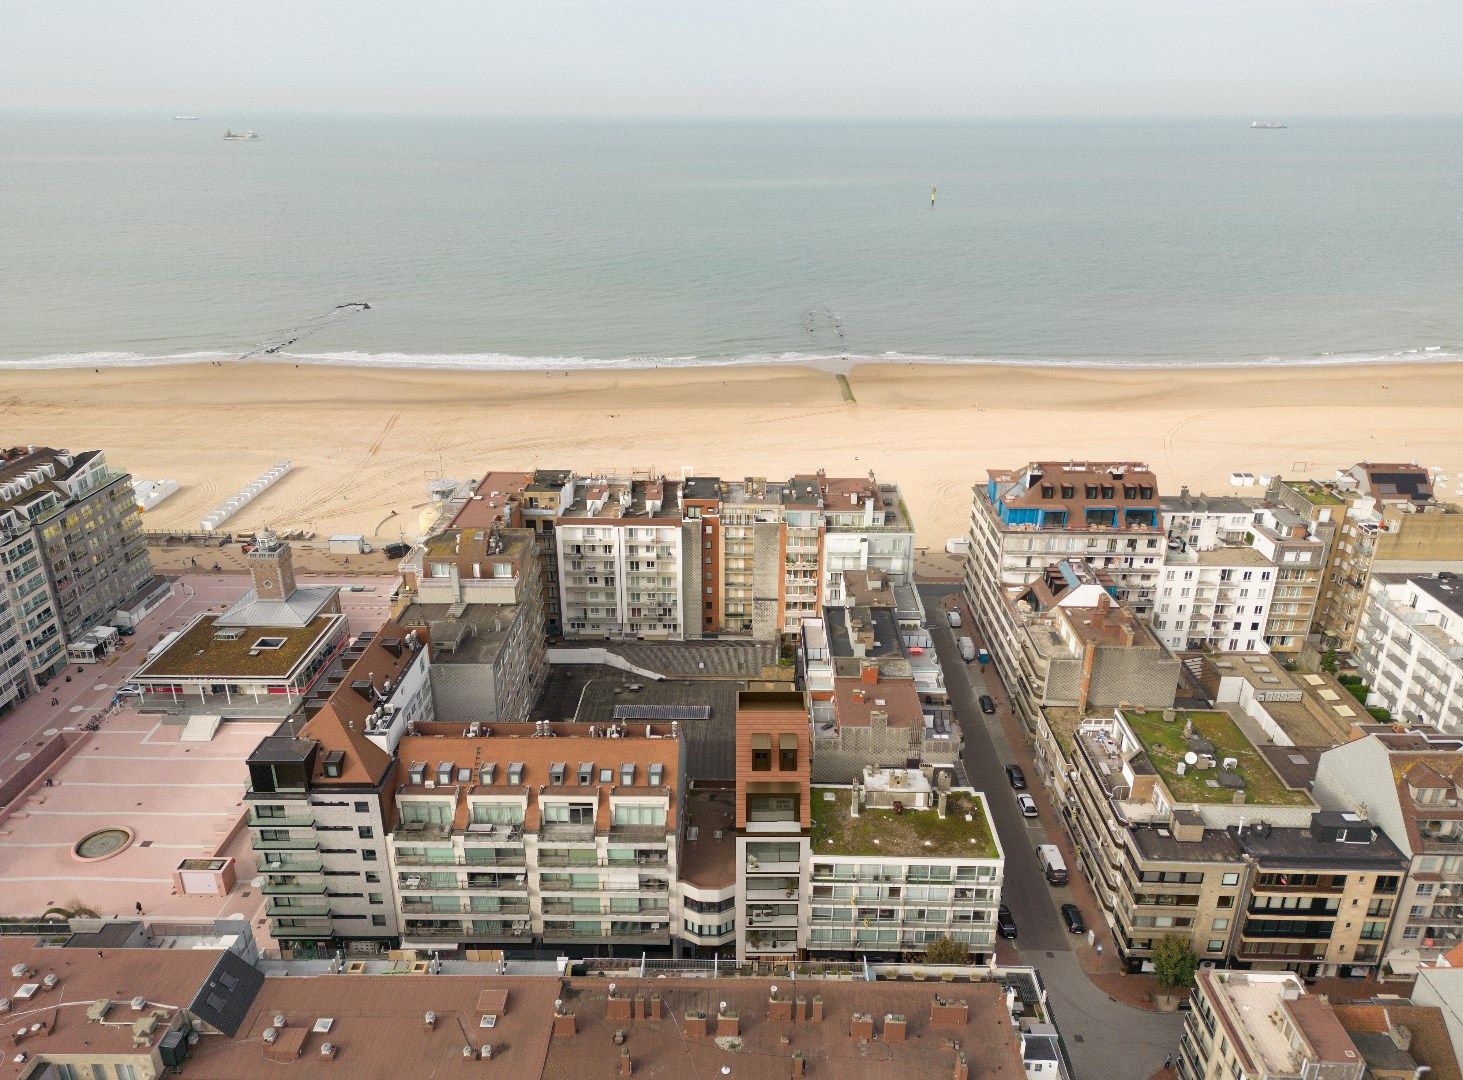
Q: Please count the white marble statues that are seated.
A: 0